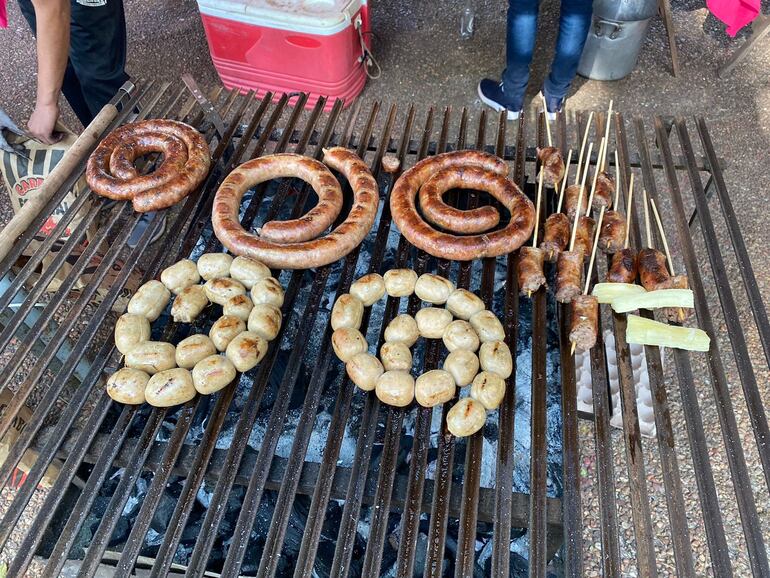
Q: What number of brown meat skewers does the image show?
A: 12